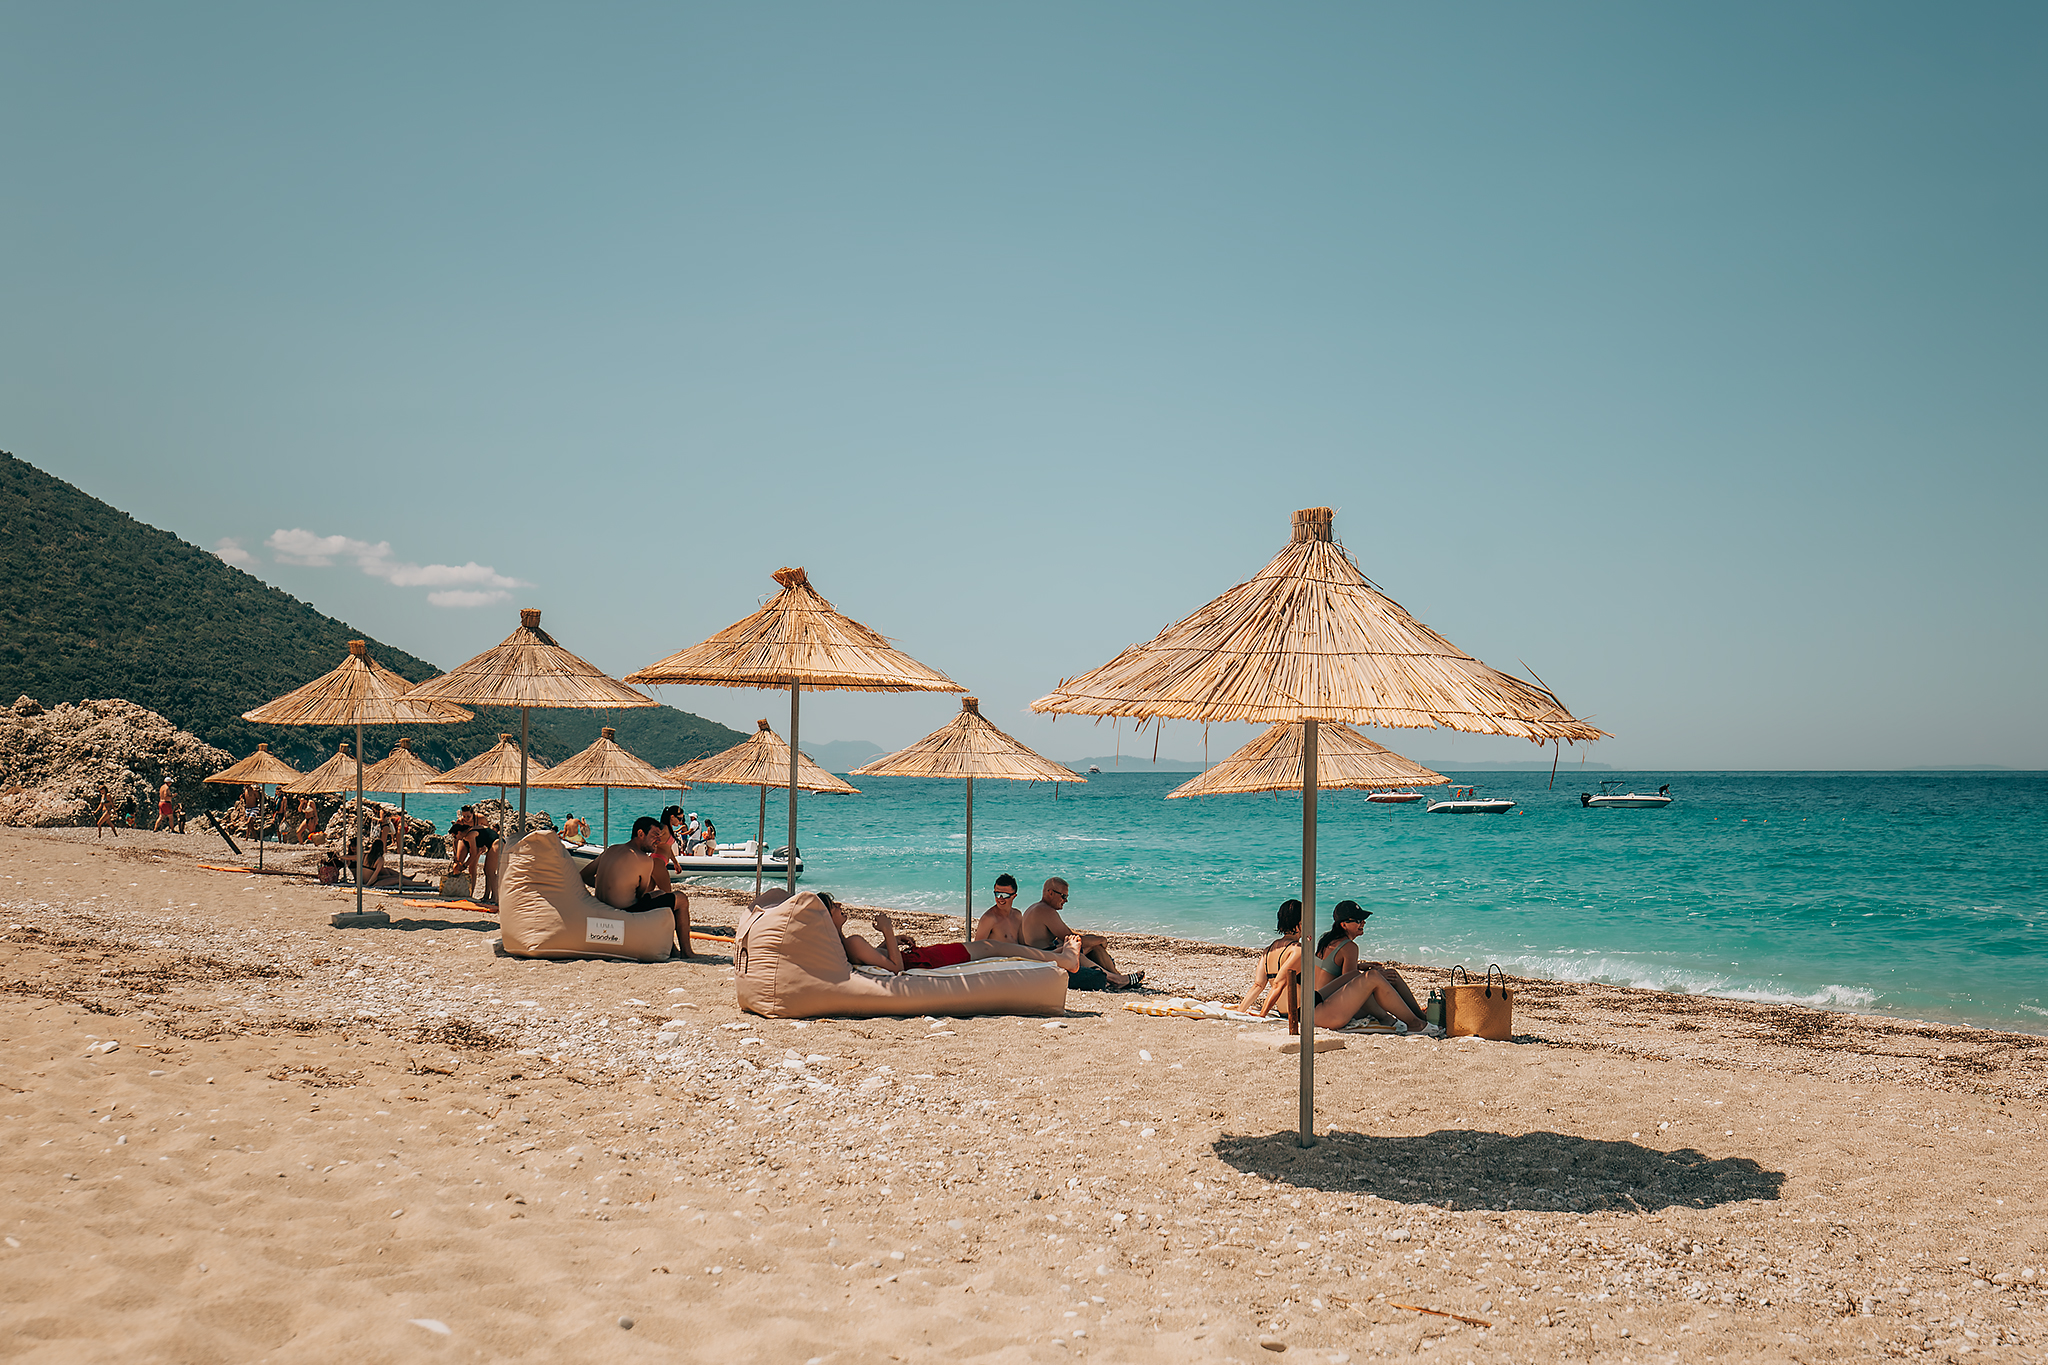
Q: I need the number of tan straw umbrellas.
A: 12